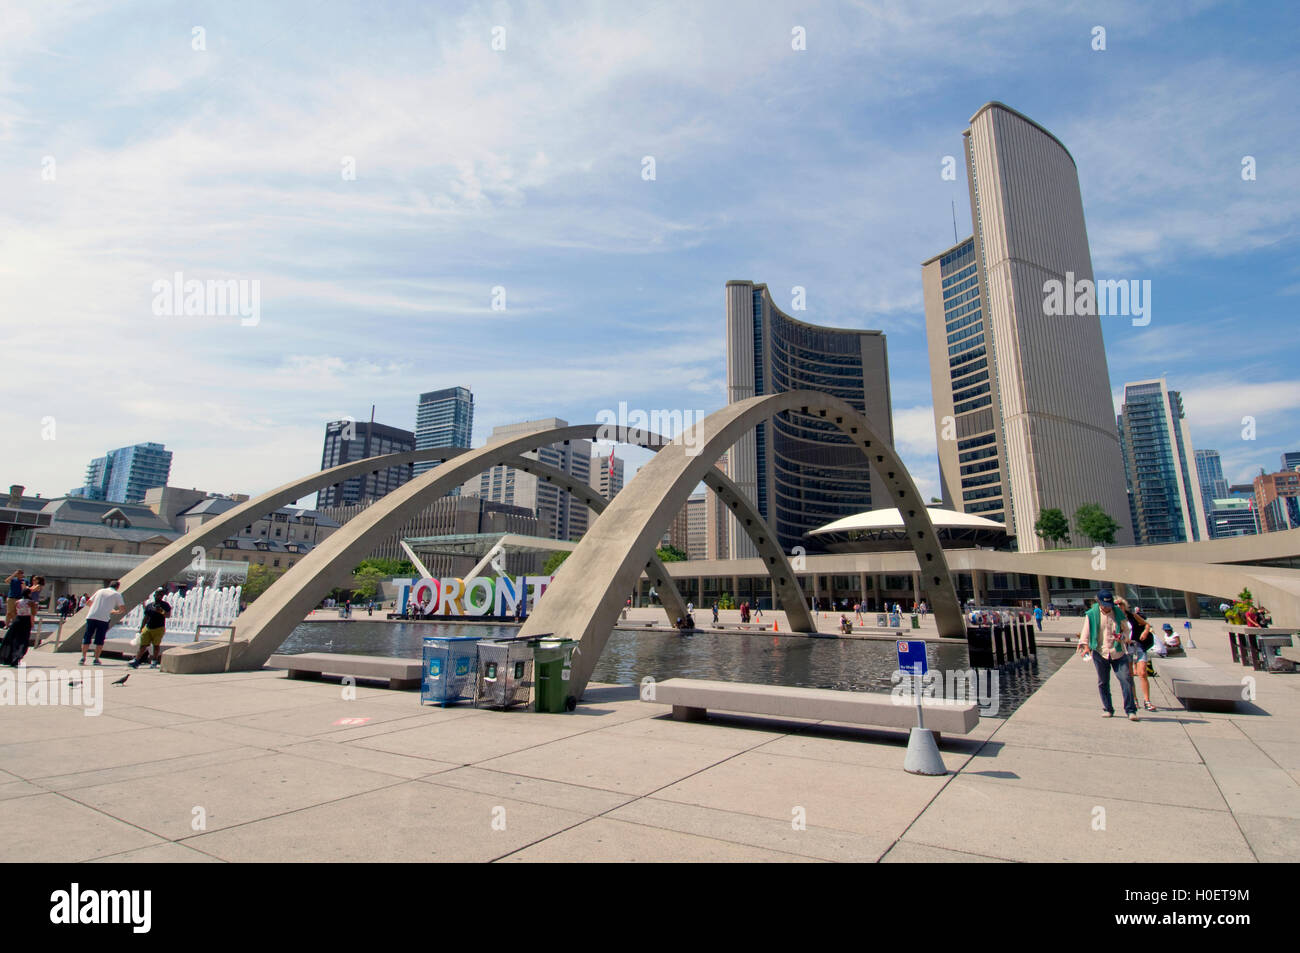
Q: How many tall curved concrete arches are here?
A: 3